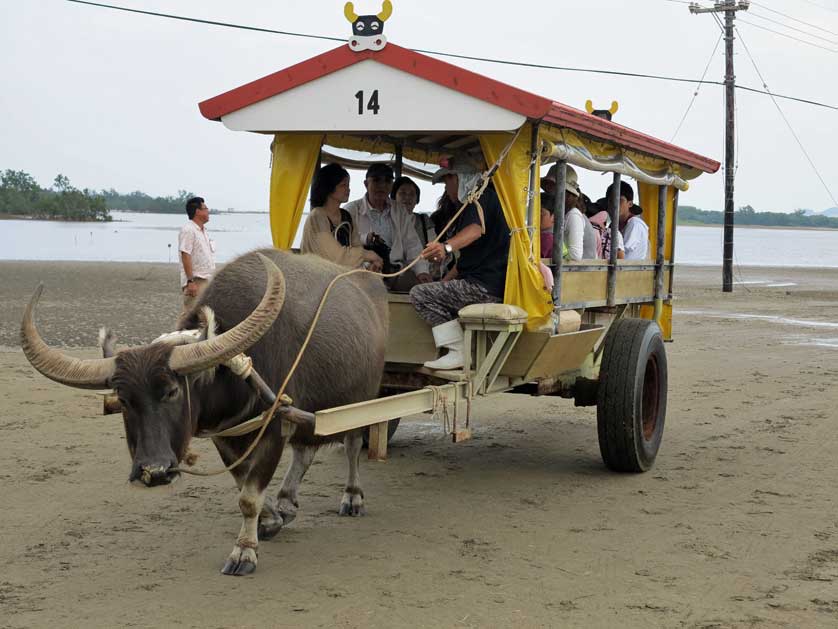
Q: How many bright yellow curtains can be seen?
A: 3